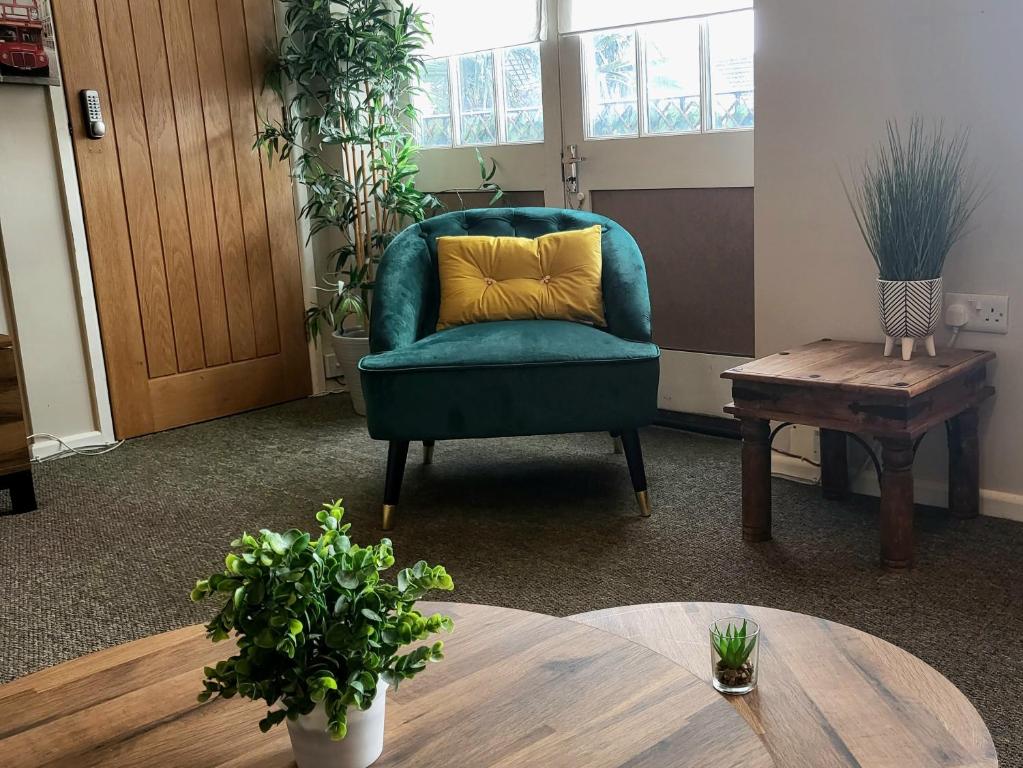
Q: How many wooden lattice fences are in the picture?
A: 1